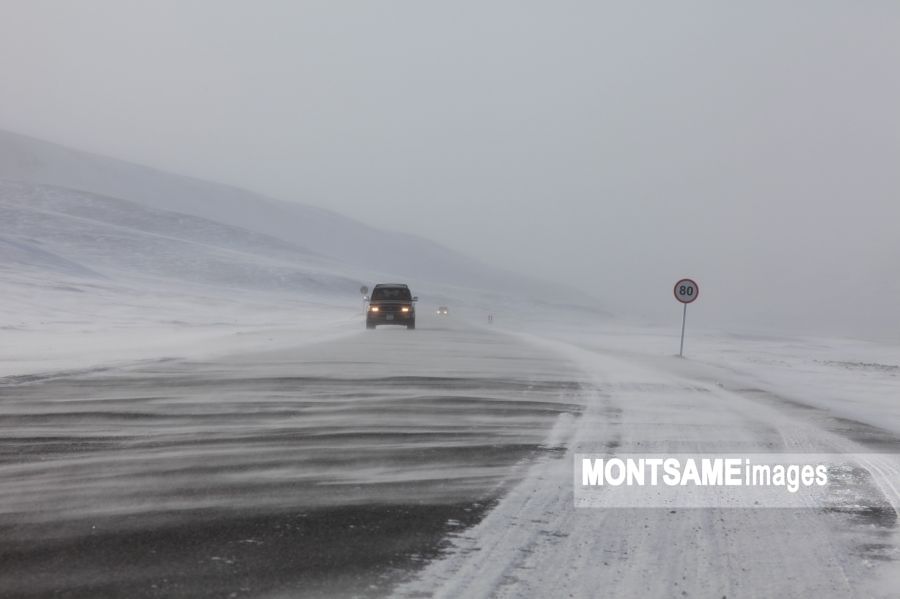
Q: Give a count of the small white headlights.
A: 2